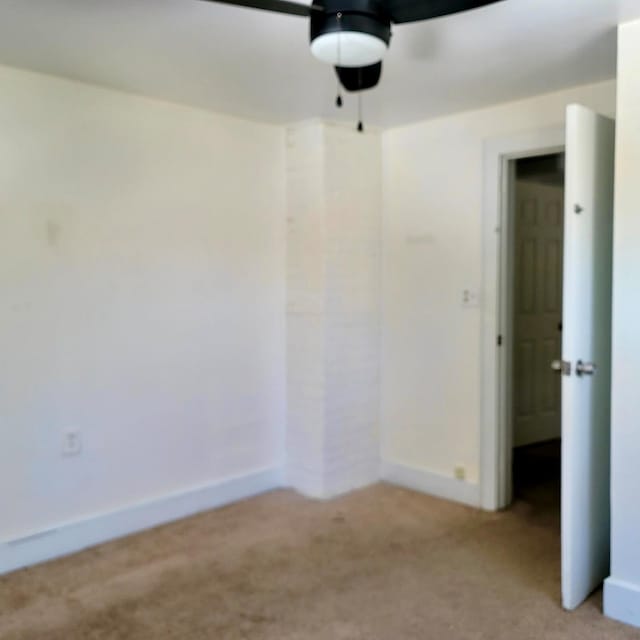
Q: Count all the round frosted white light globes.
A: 1